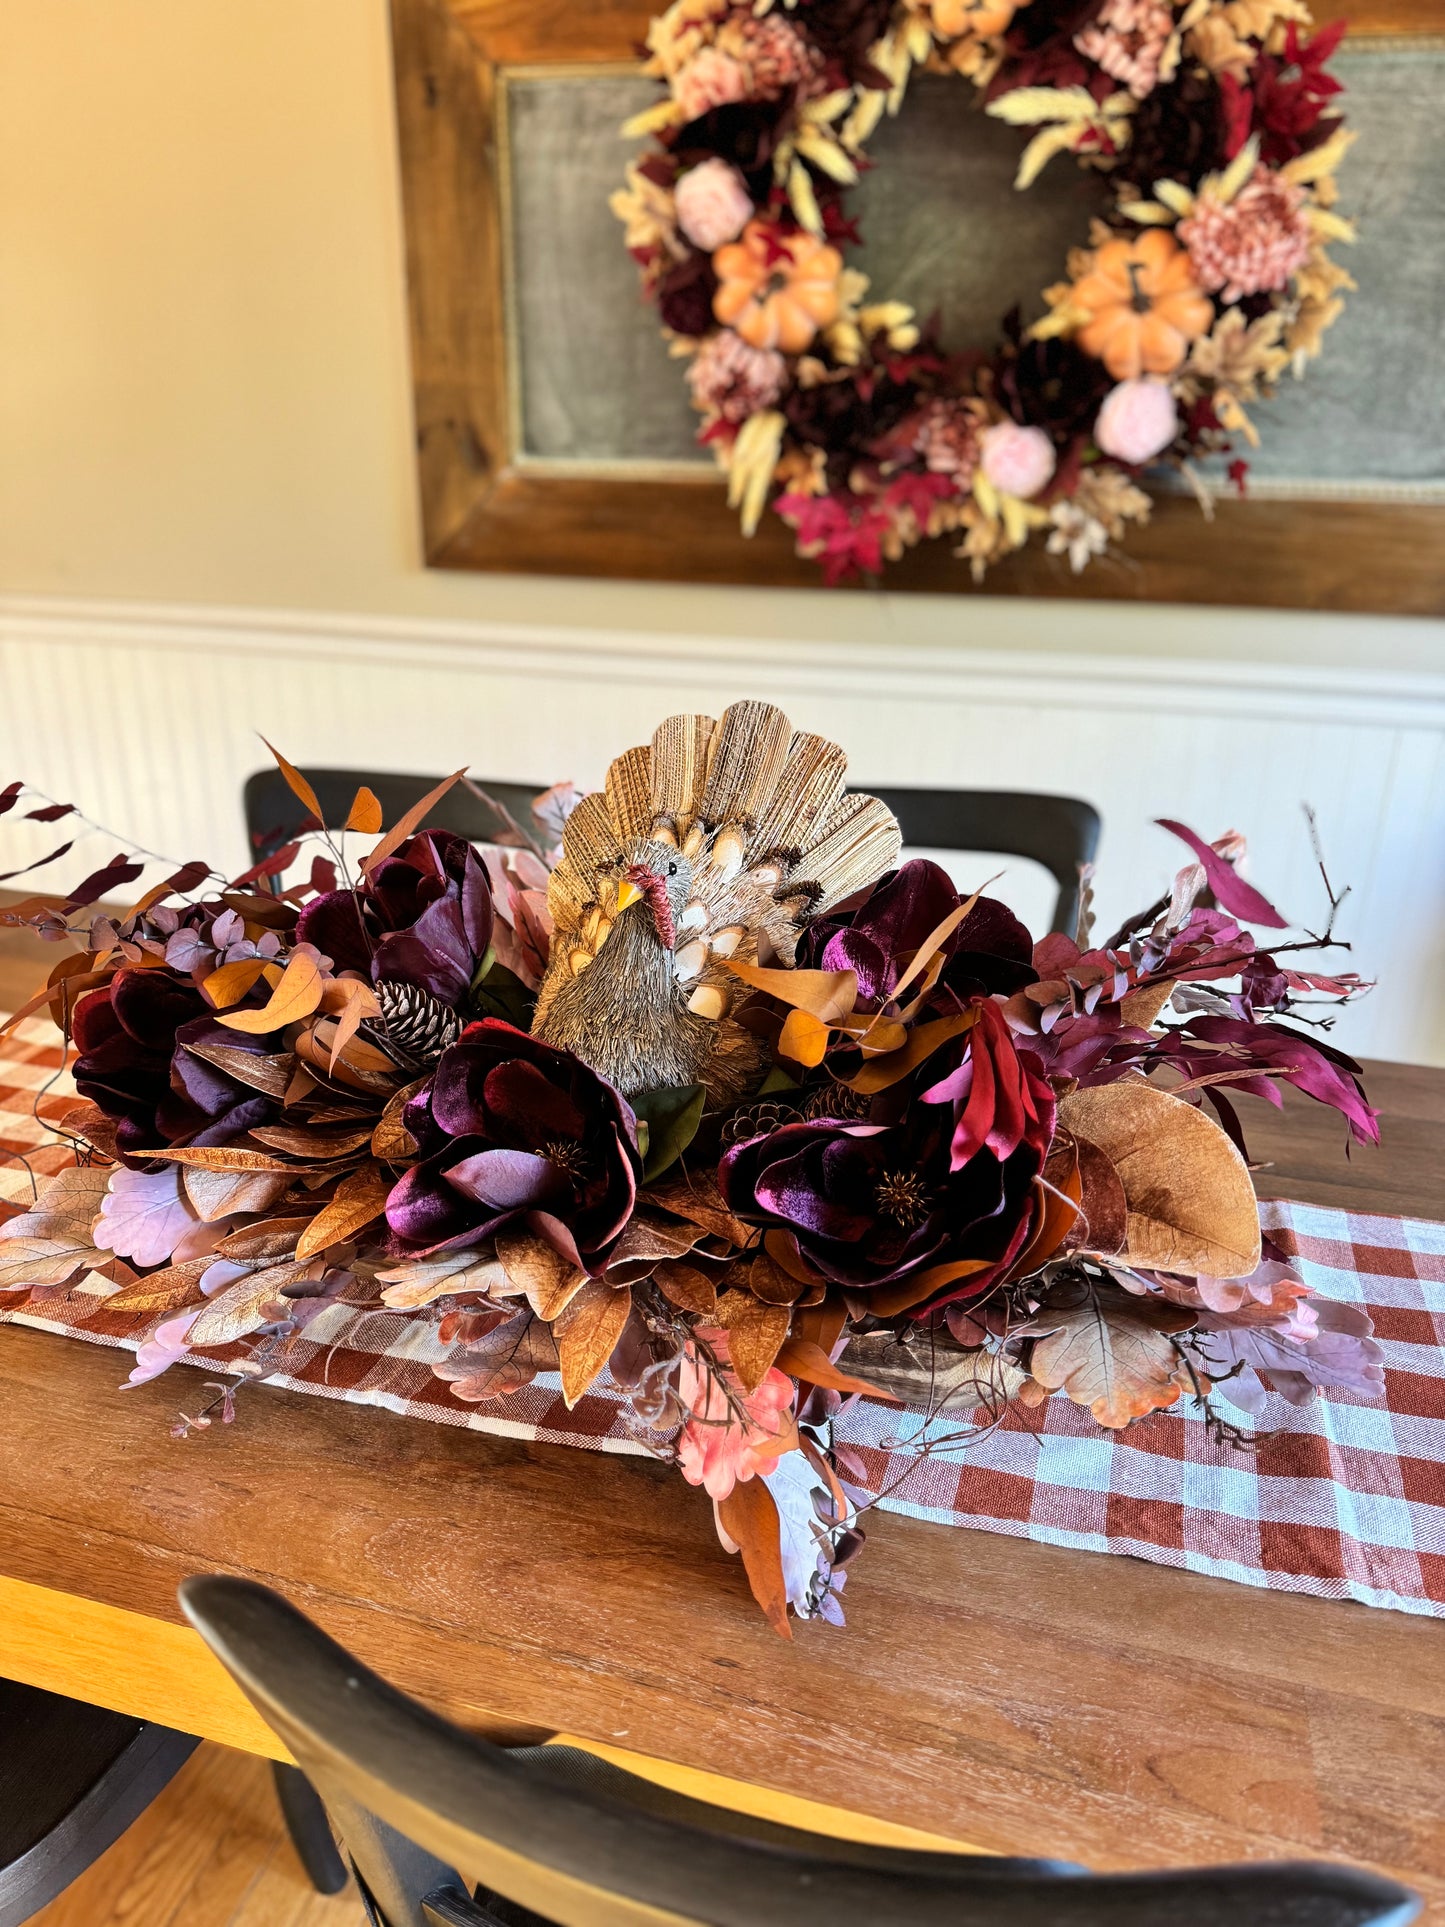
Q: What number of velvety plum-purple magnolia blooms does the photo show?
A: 5